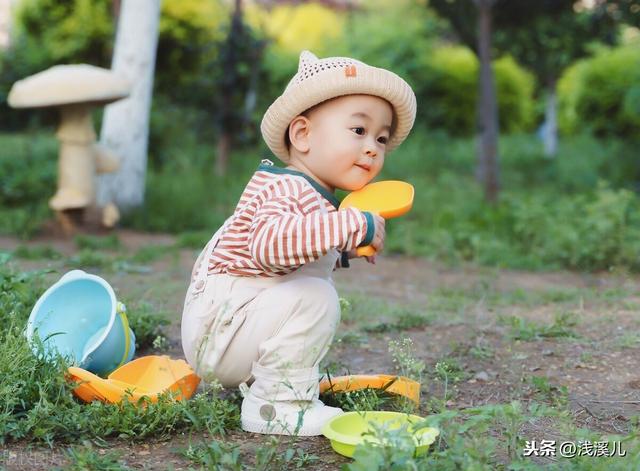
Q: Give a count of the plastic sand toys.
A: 5